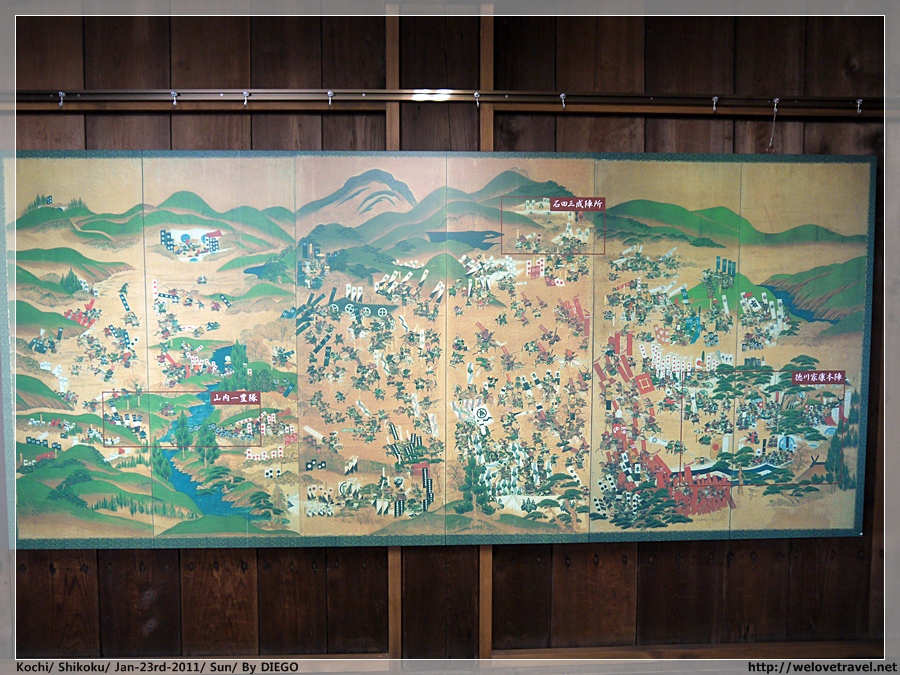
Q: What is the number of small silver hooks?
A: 9